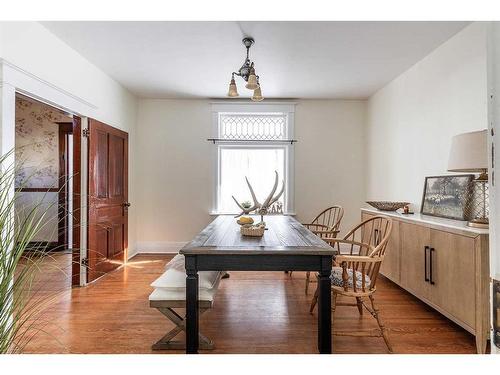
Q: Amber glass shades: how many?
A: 3